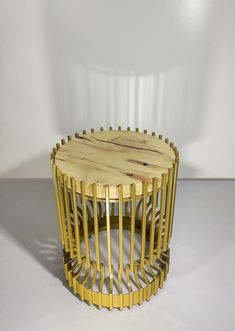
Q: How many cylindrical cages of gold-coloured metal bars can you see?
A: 1